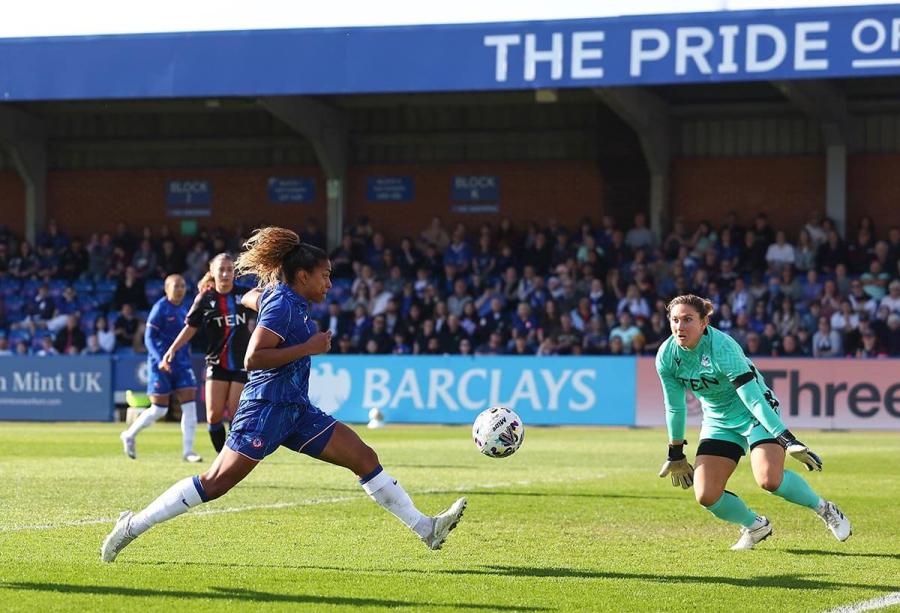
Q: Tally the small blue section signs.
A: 4